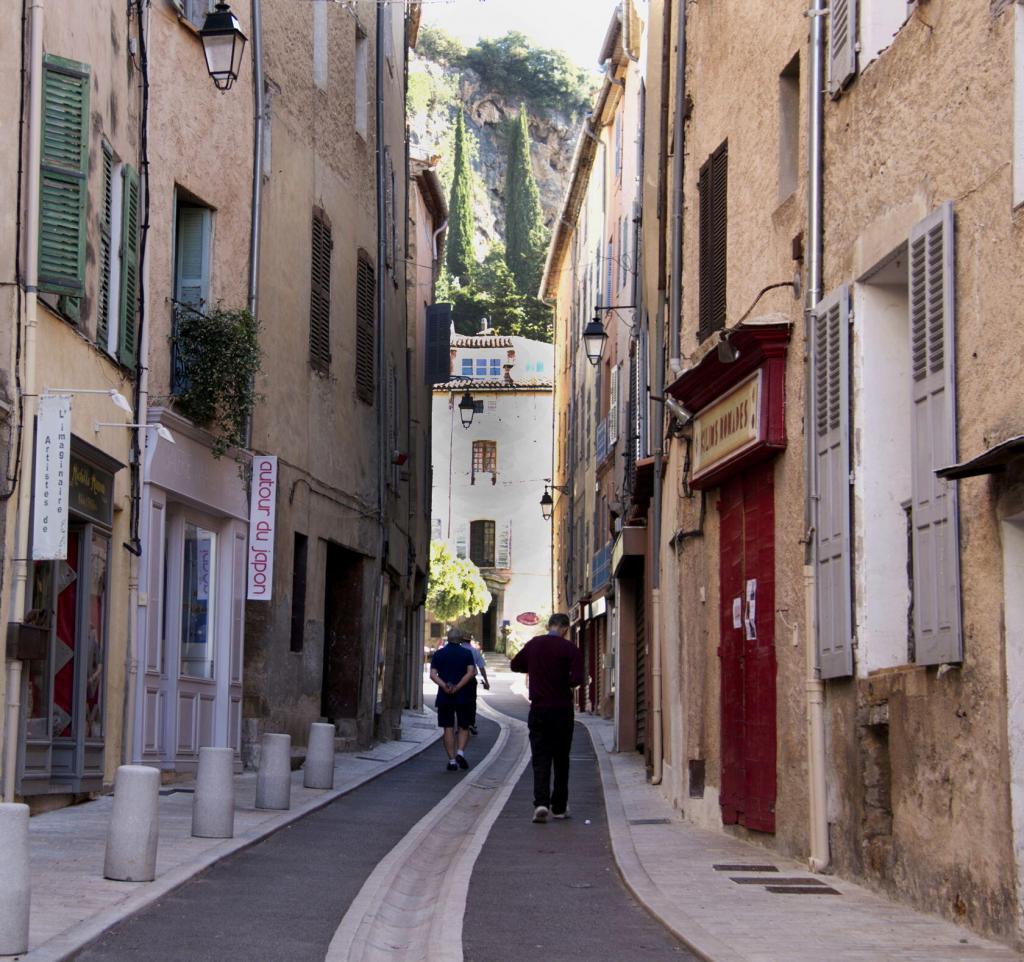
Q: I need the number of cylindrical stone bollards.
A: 5